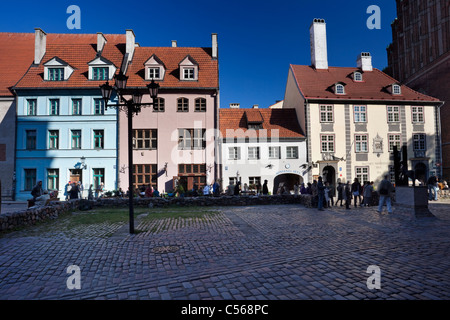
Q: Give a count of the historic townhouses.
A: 4